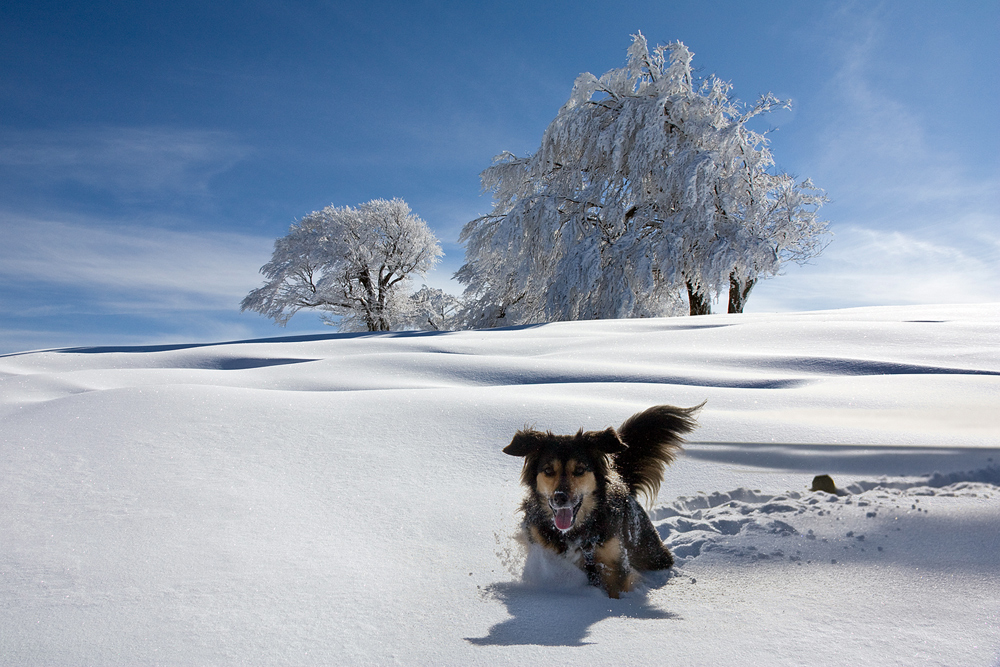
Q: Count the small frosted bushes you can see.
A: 1